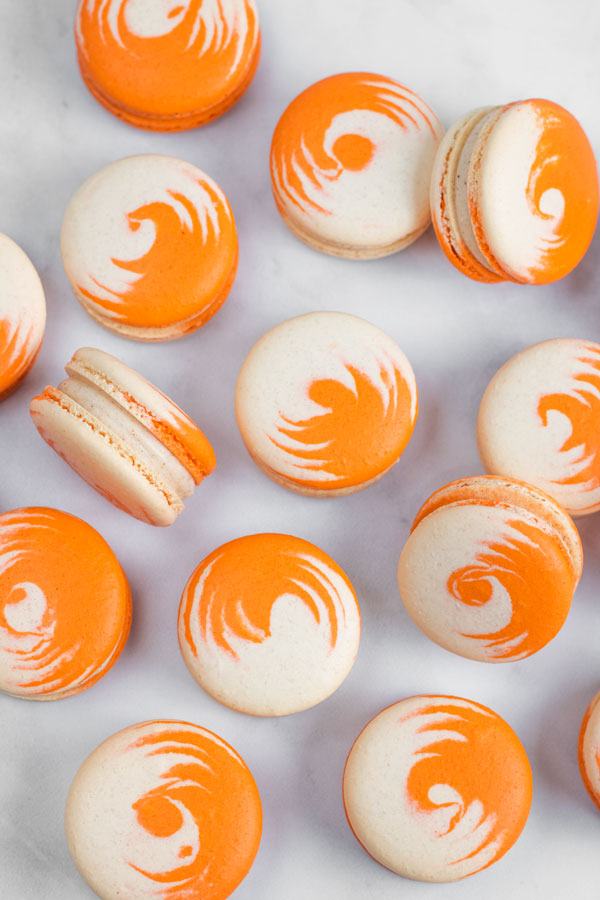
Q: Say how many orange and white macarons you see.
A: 14